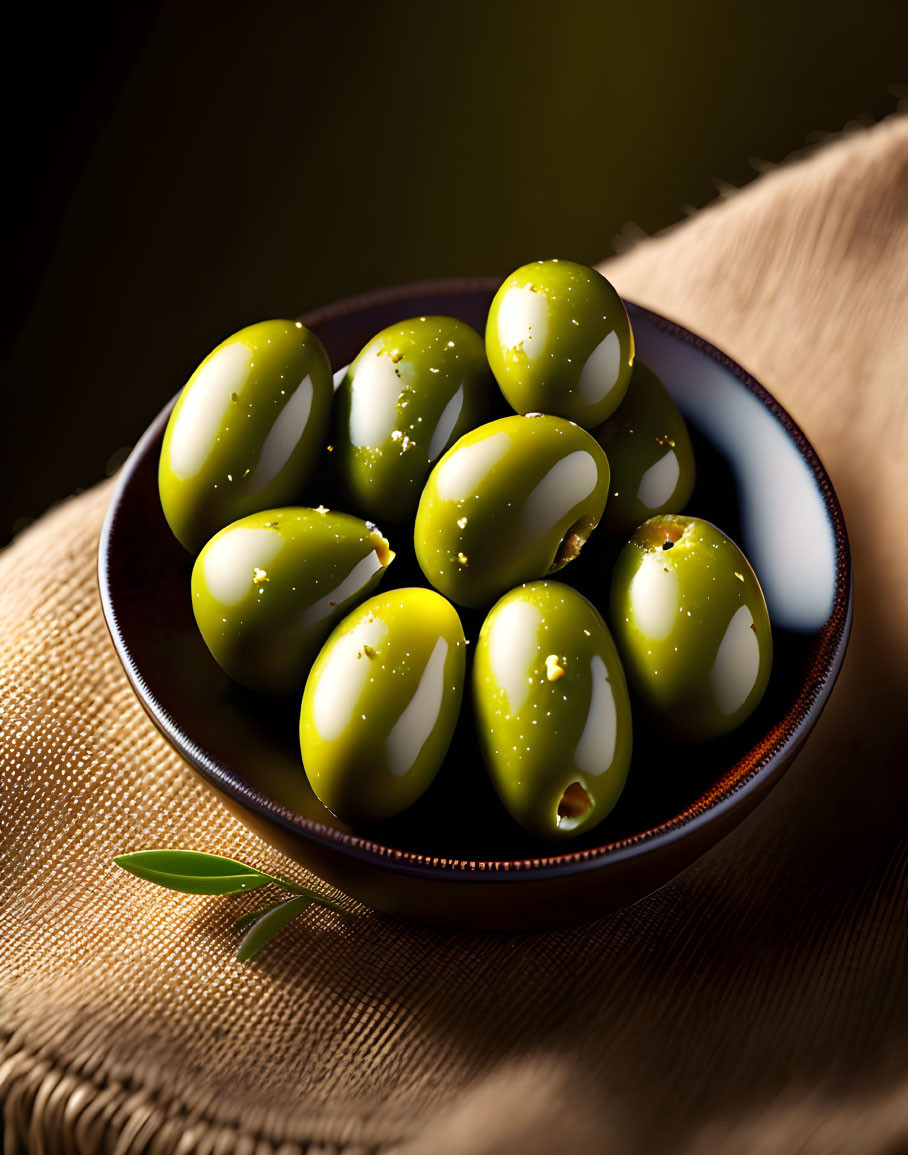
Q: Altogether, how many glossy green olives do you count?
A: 9